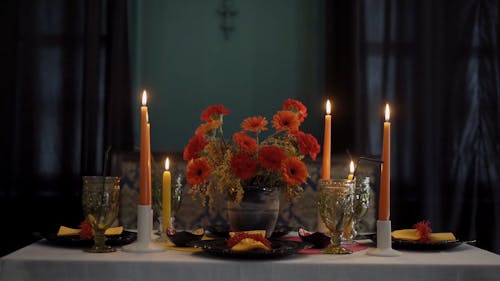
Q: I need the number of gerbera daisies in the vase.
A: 12